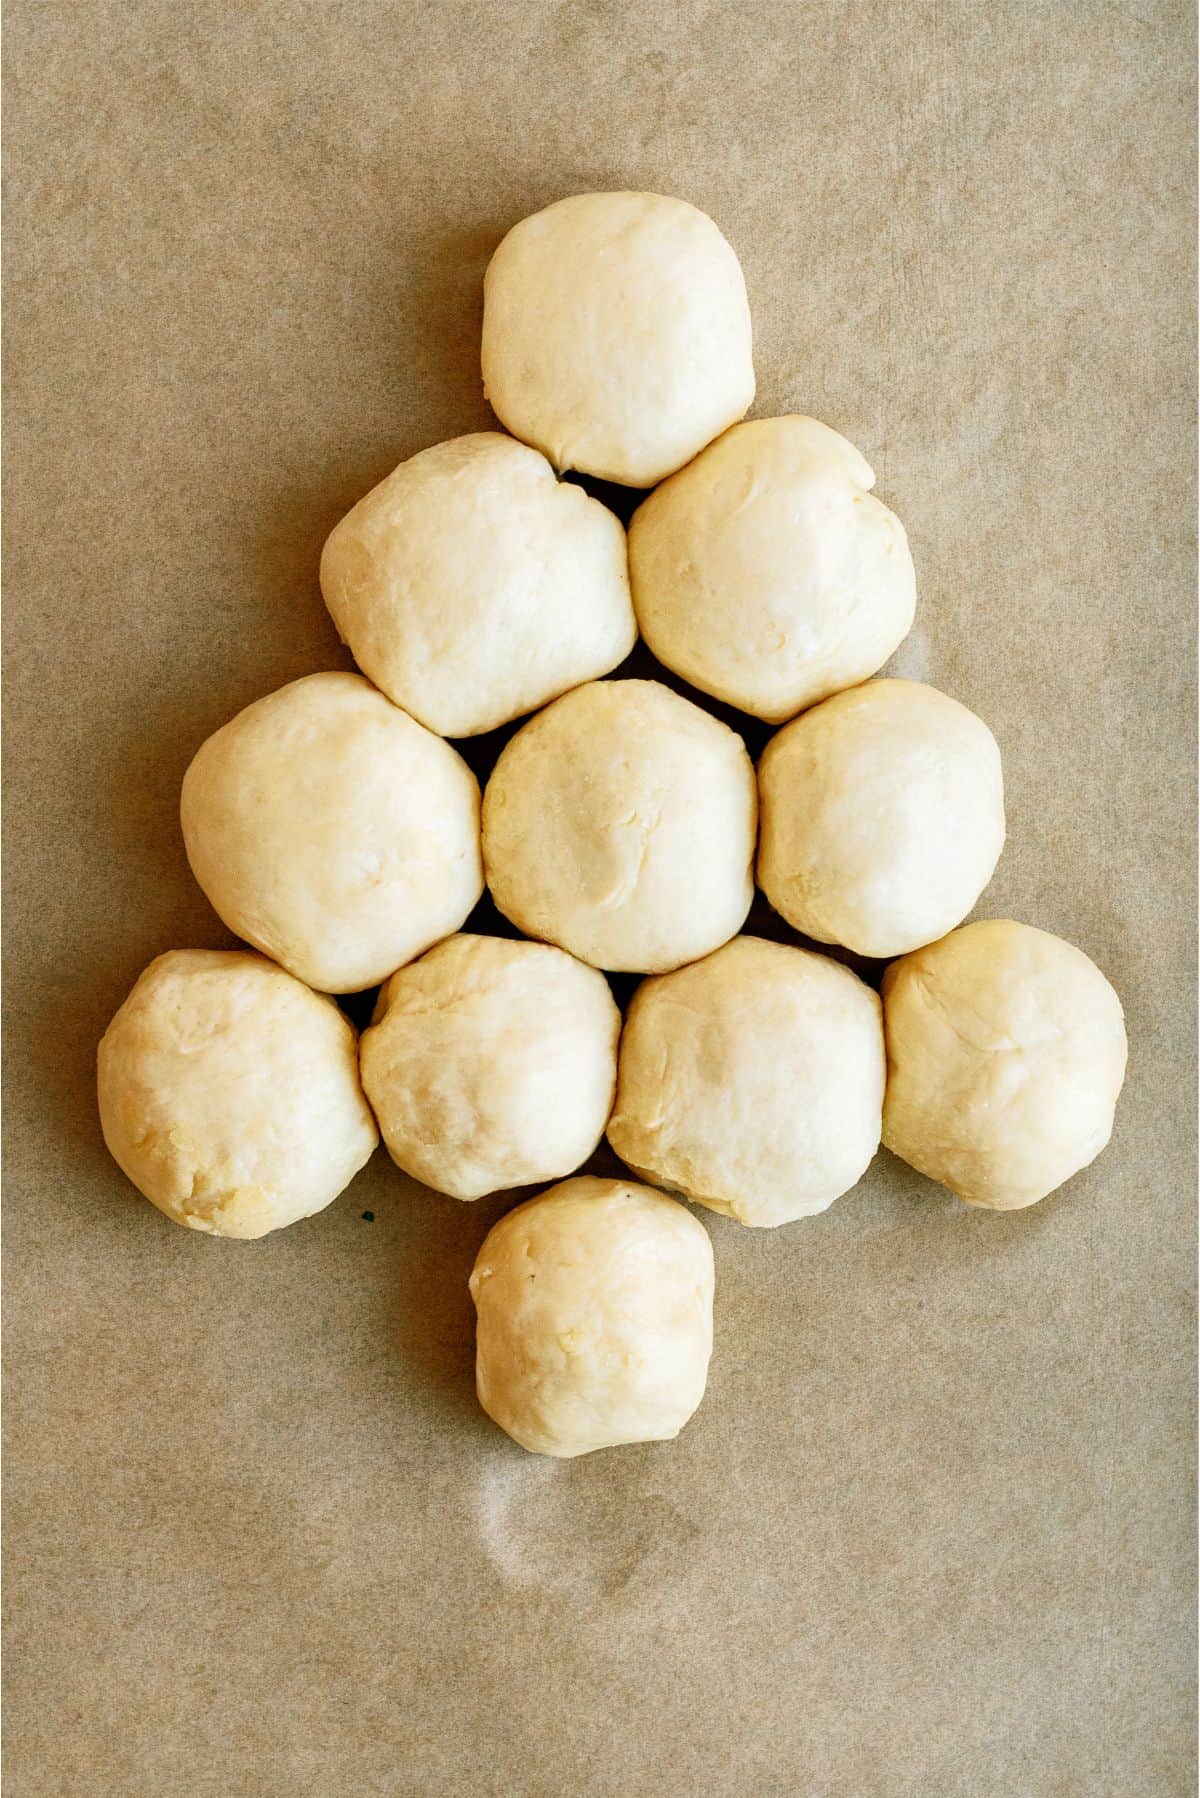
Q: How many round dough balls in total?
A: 11